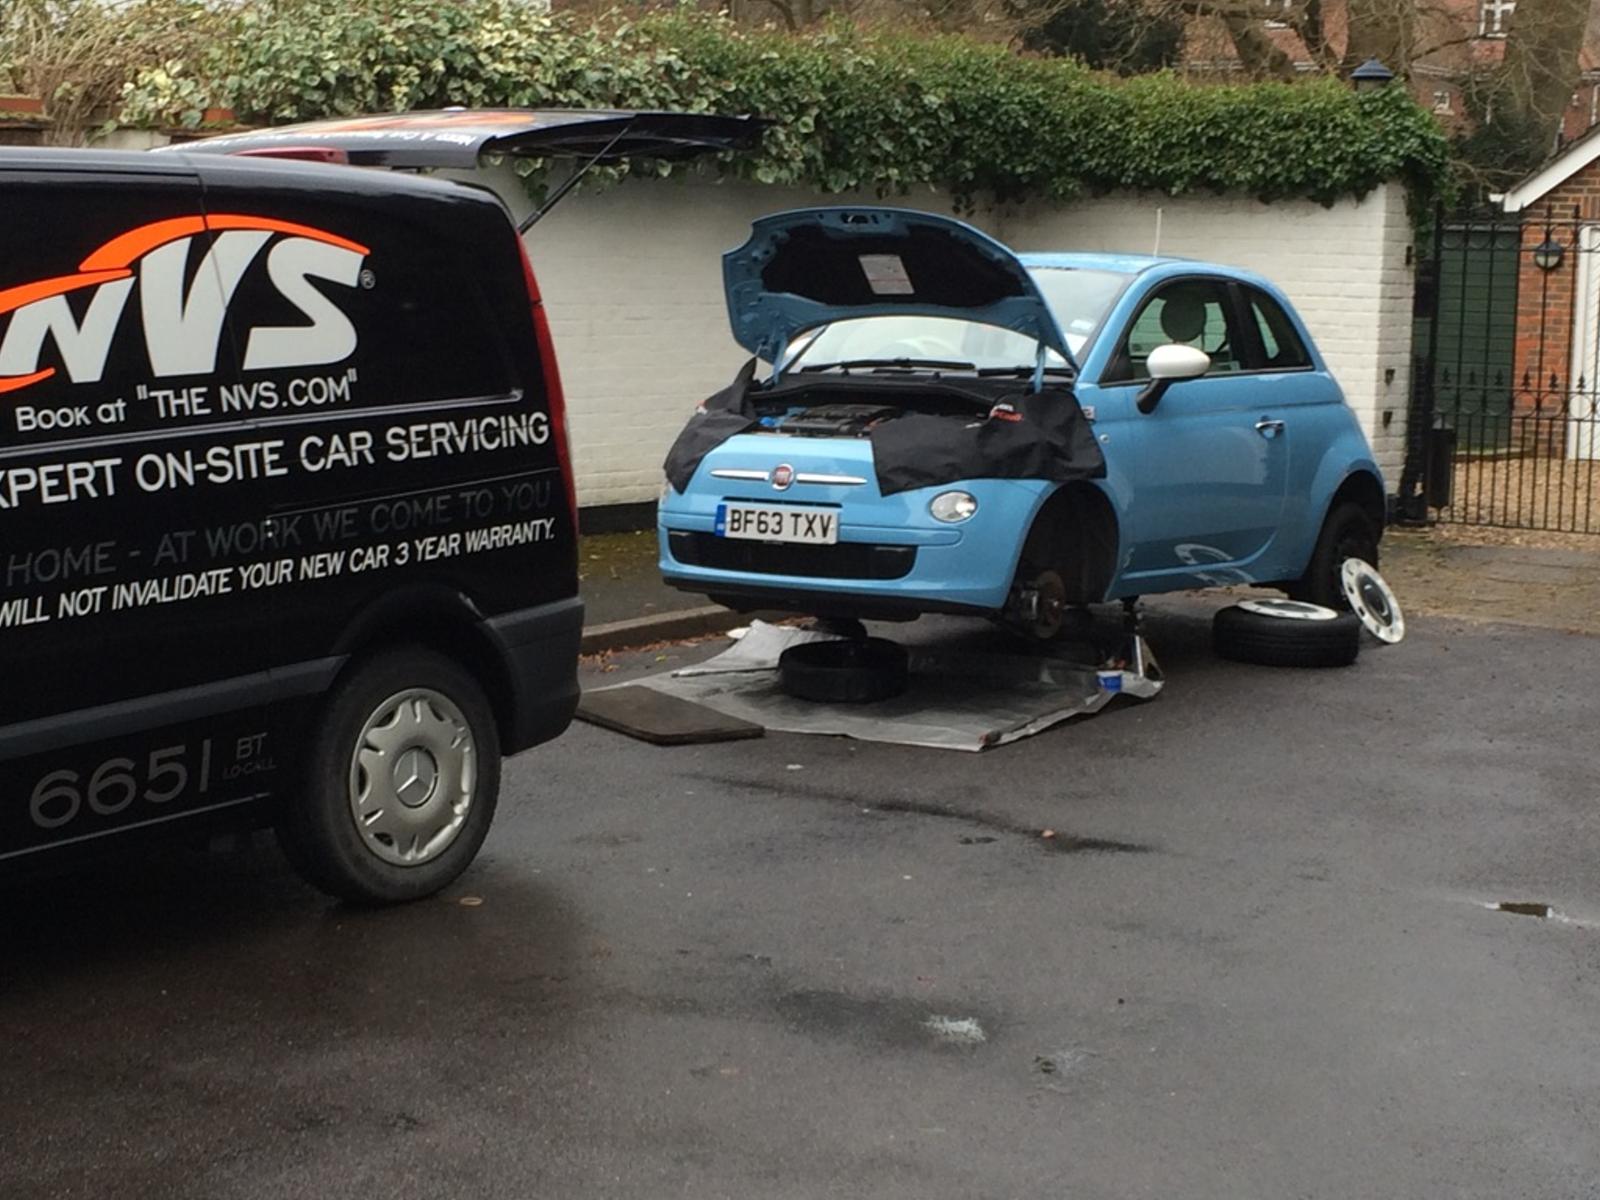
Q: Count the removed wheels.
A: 1